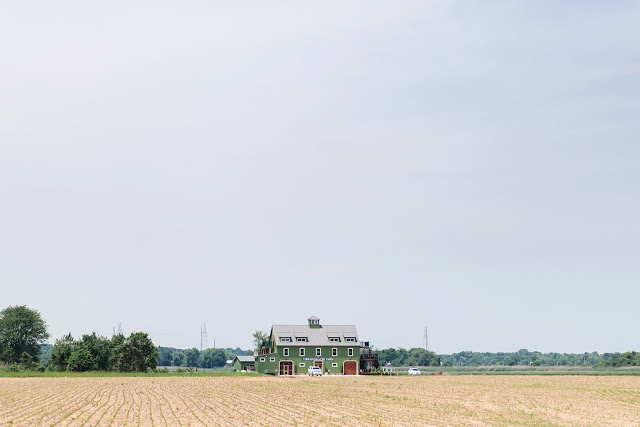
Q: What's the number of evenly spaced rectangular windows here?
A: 5